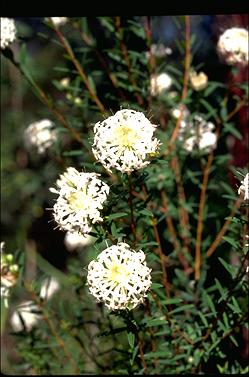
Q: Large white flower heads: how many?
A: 3